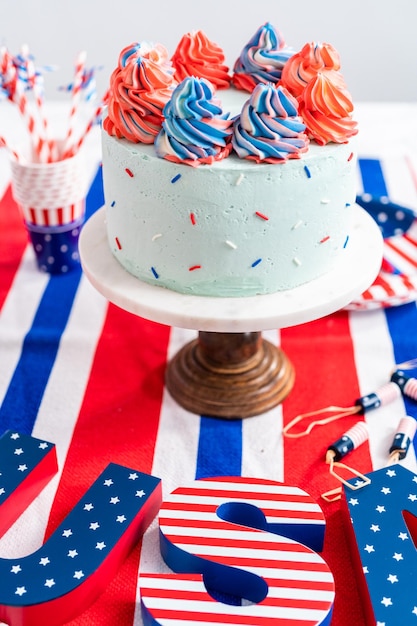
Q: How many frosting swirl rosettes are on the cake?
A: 8